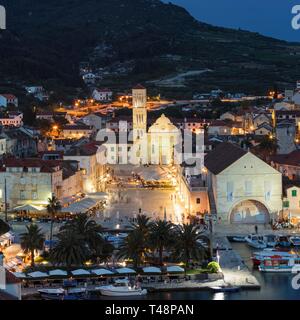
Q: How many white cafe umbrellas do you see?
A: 8